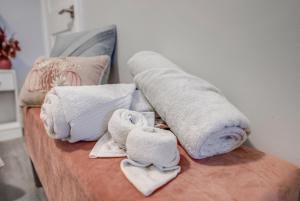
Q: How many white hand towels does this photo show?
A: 2